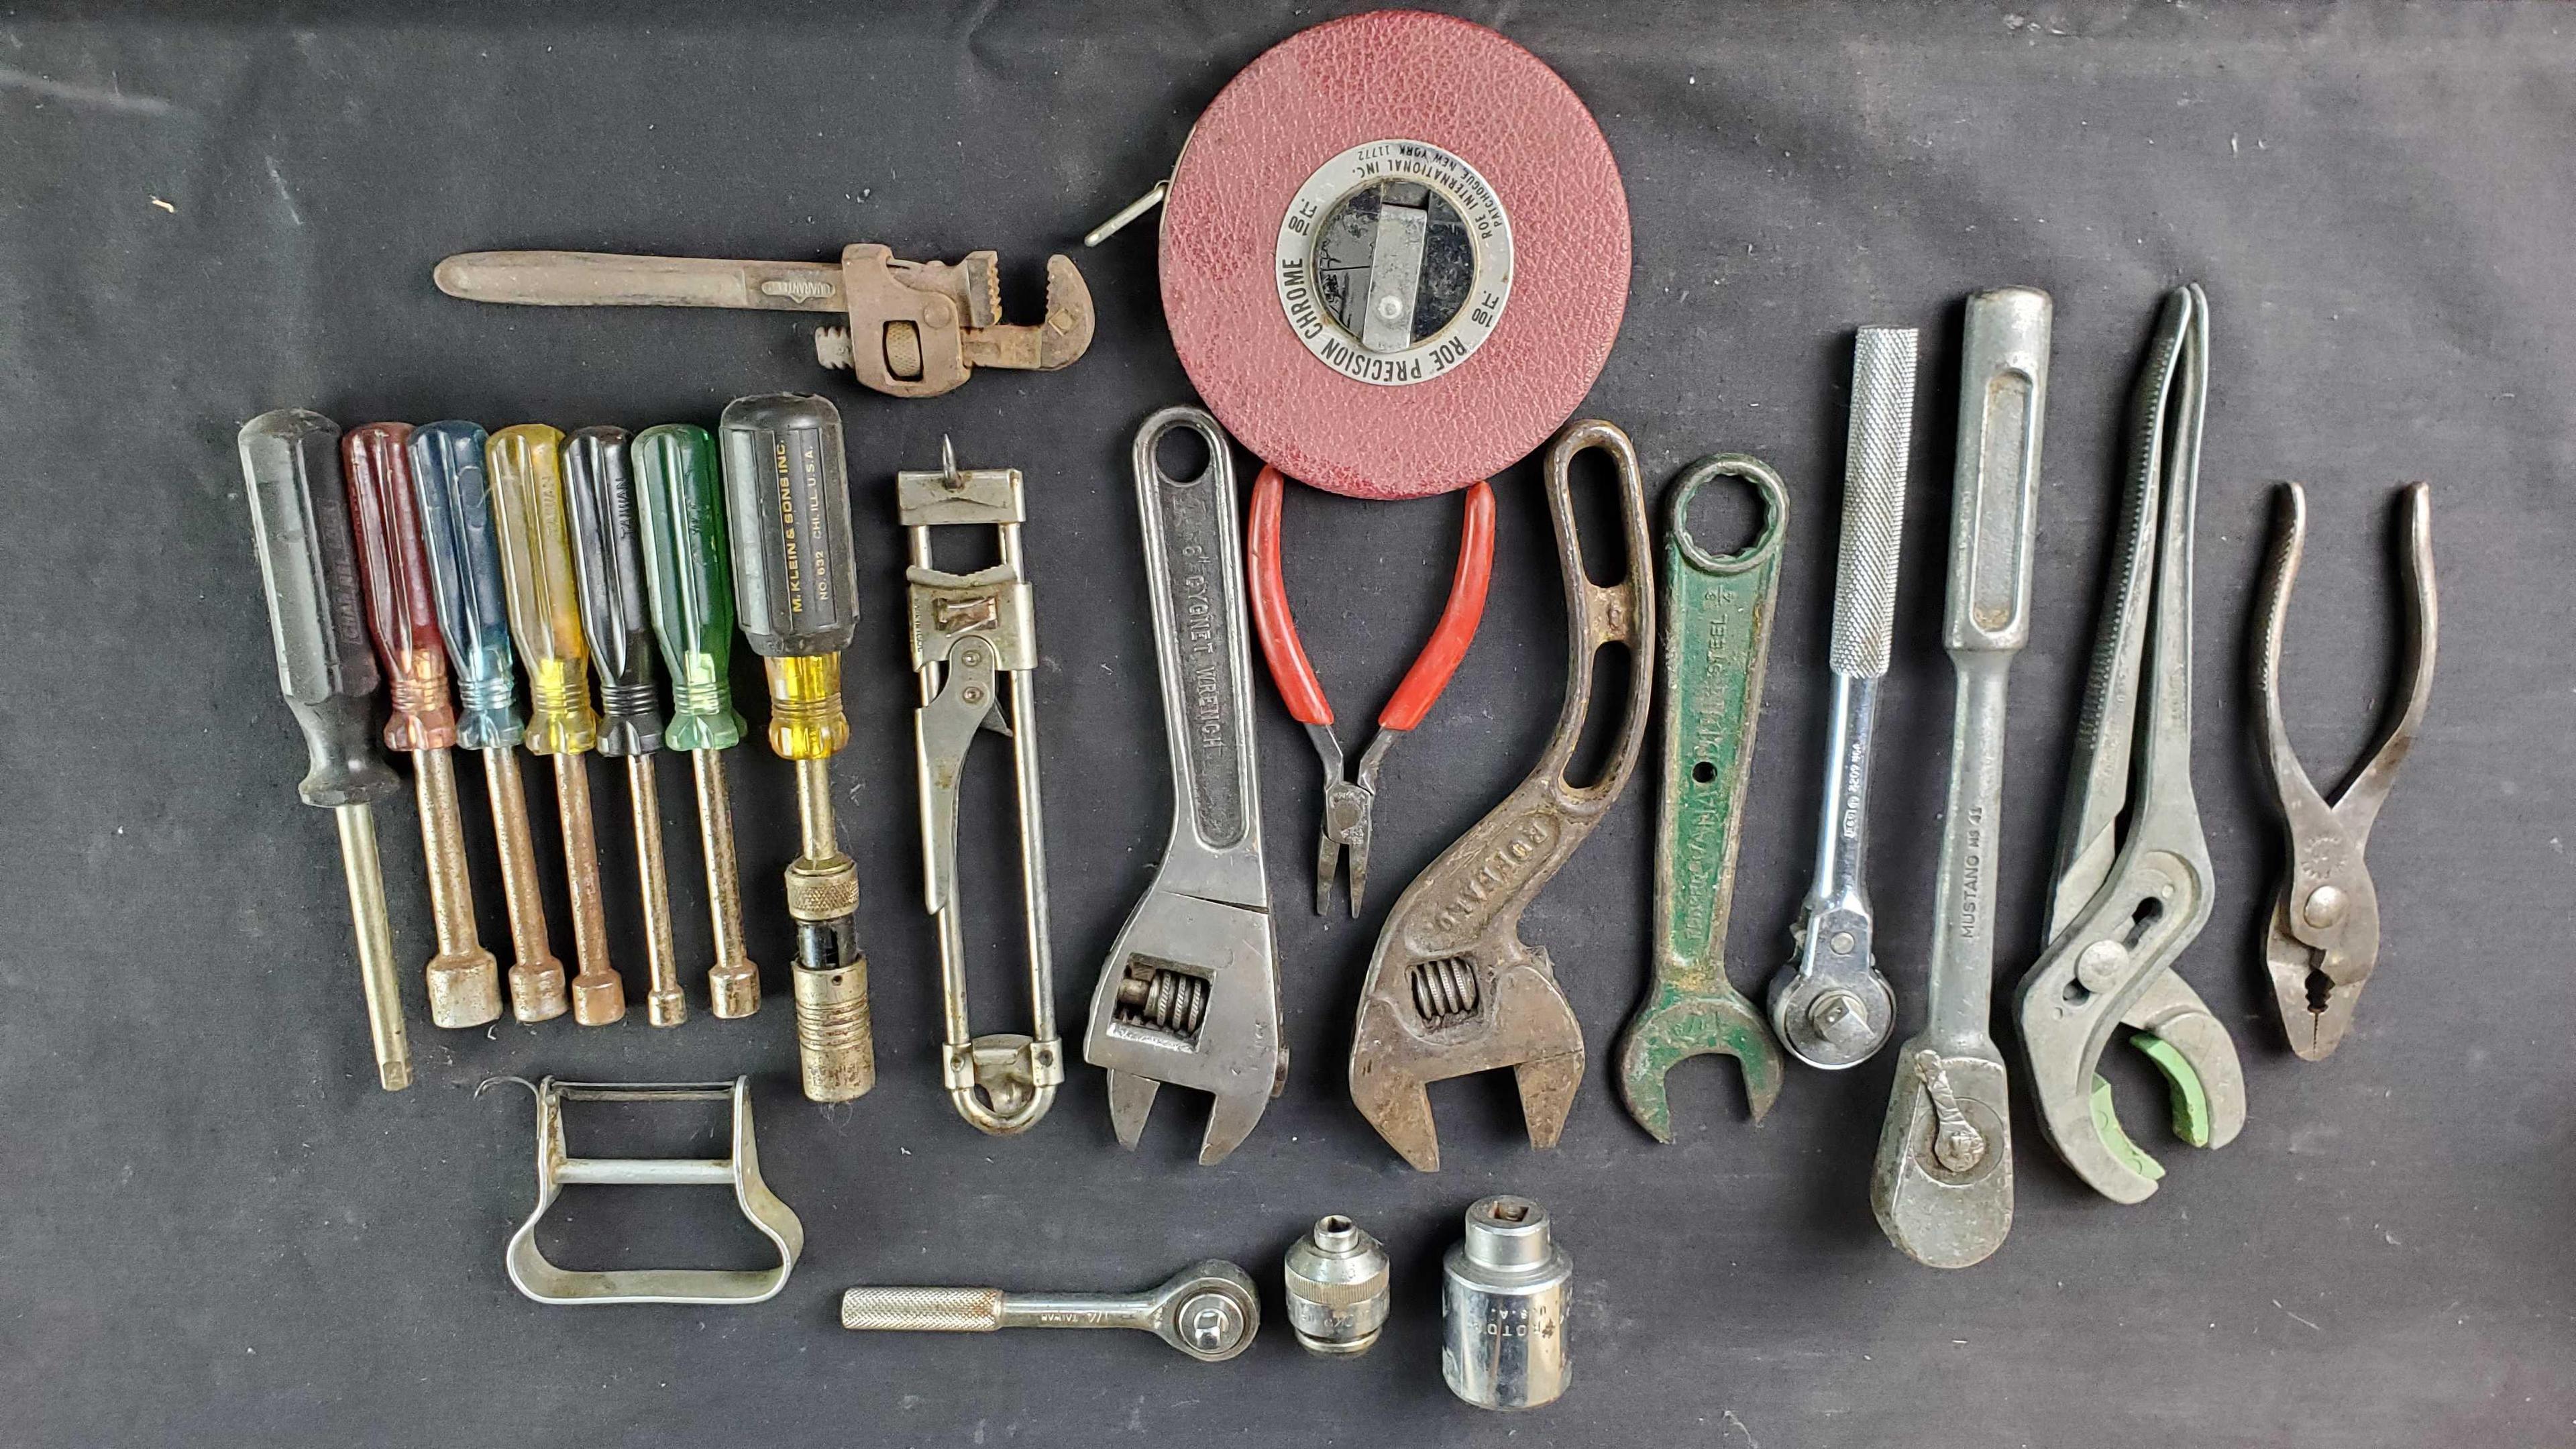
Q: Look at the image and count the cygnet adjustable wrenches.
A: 1